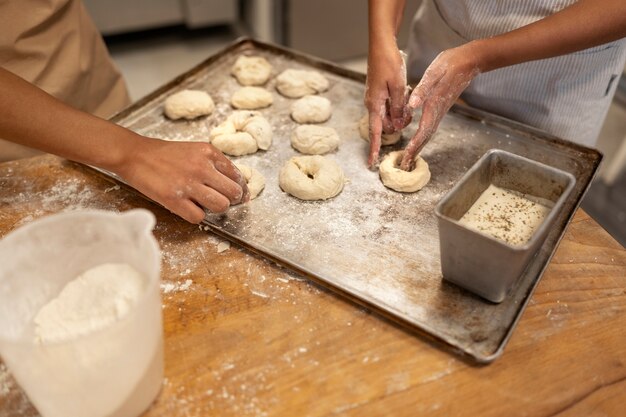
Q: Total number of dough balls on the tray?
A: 11